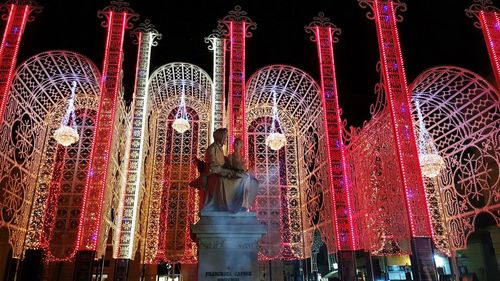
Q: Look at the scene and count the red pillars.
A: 6